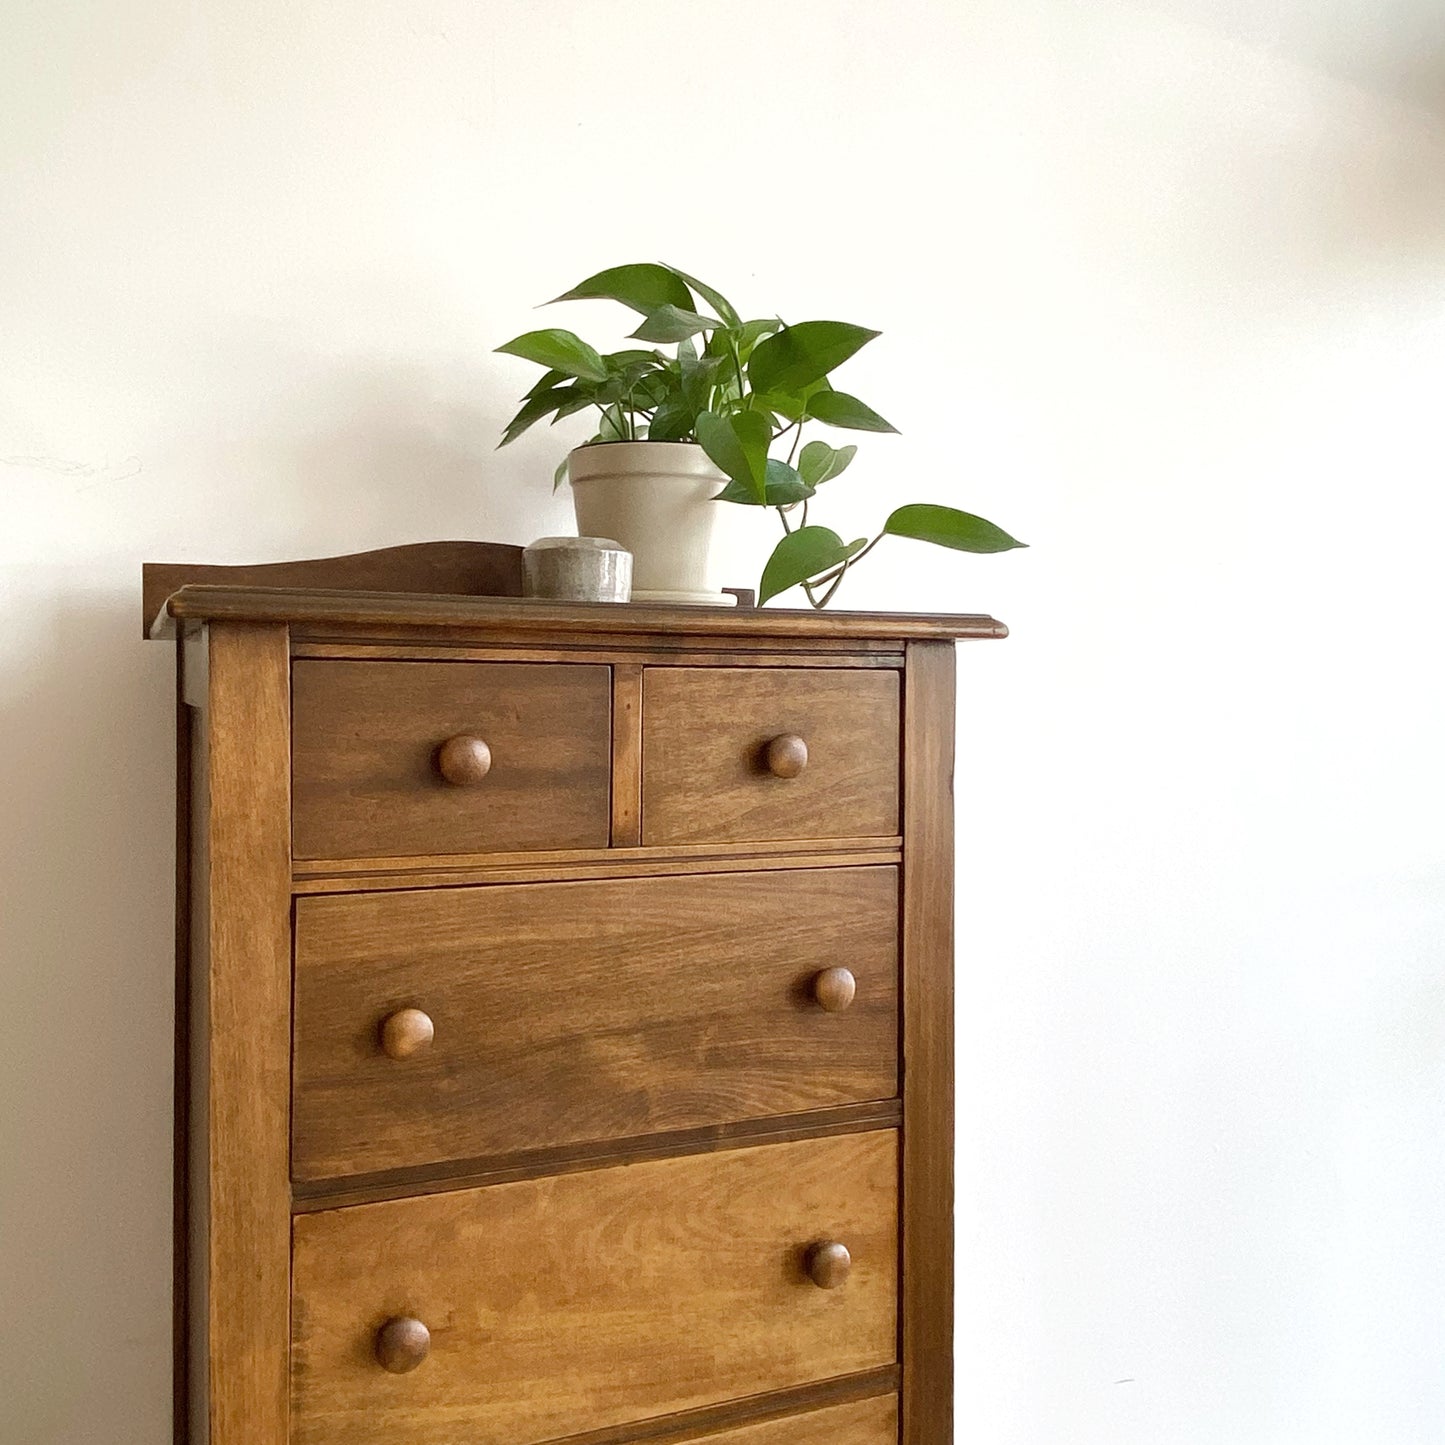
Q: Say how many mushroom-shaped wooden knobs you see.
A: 6